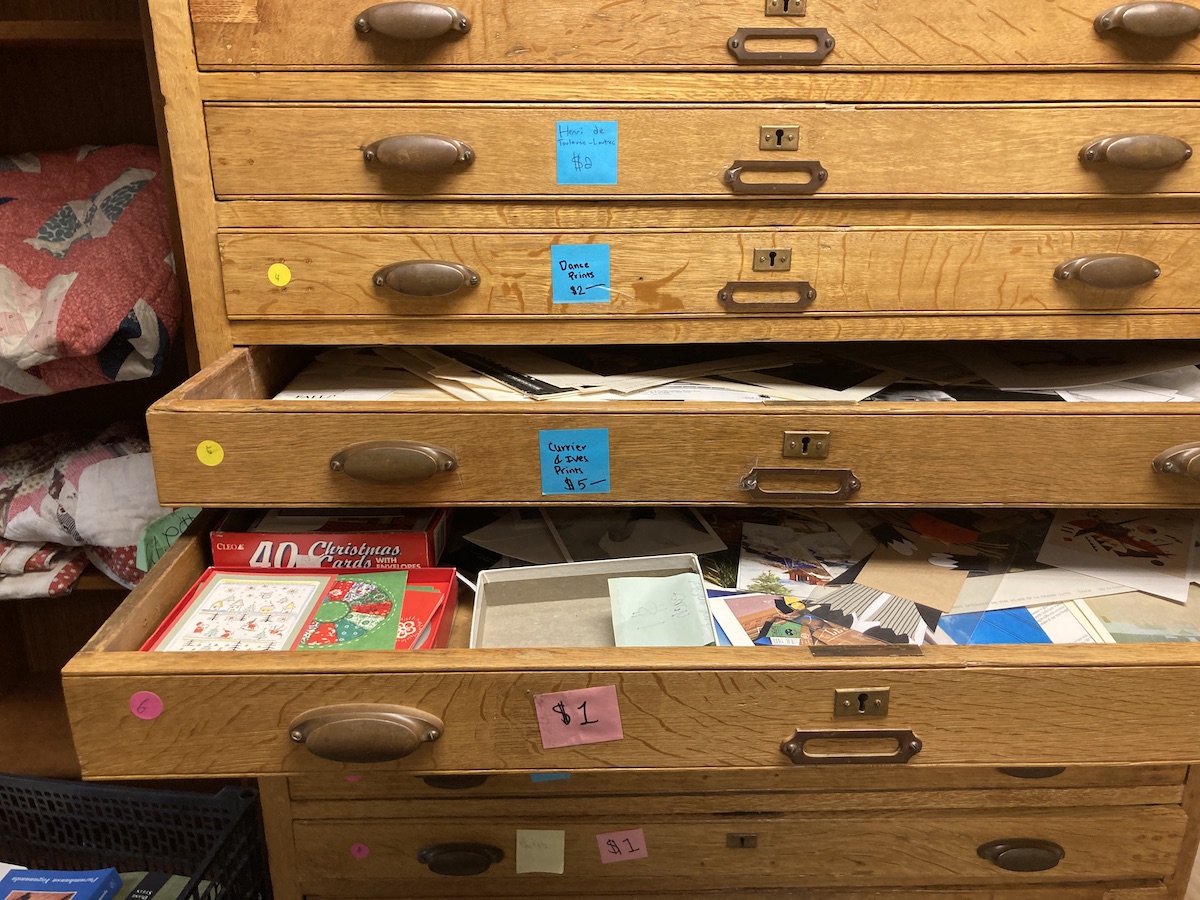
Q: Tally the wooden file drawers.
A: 7